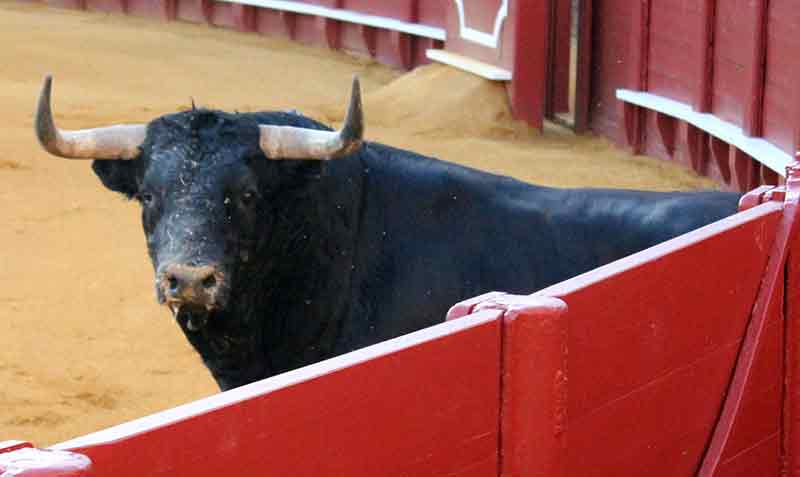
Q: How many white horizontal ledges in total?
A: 3